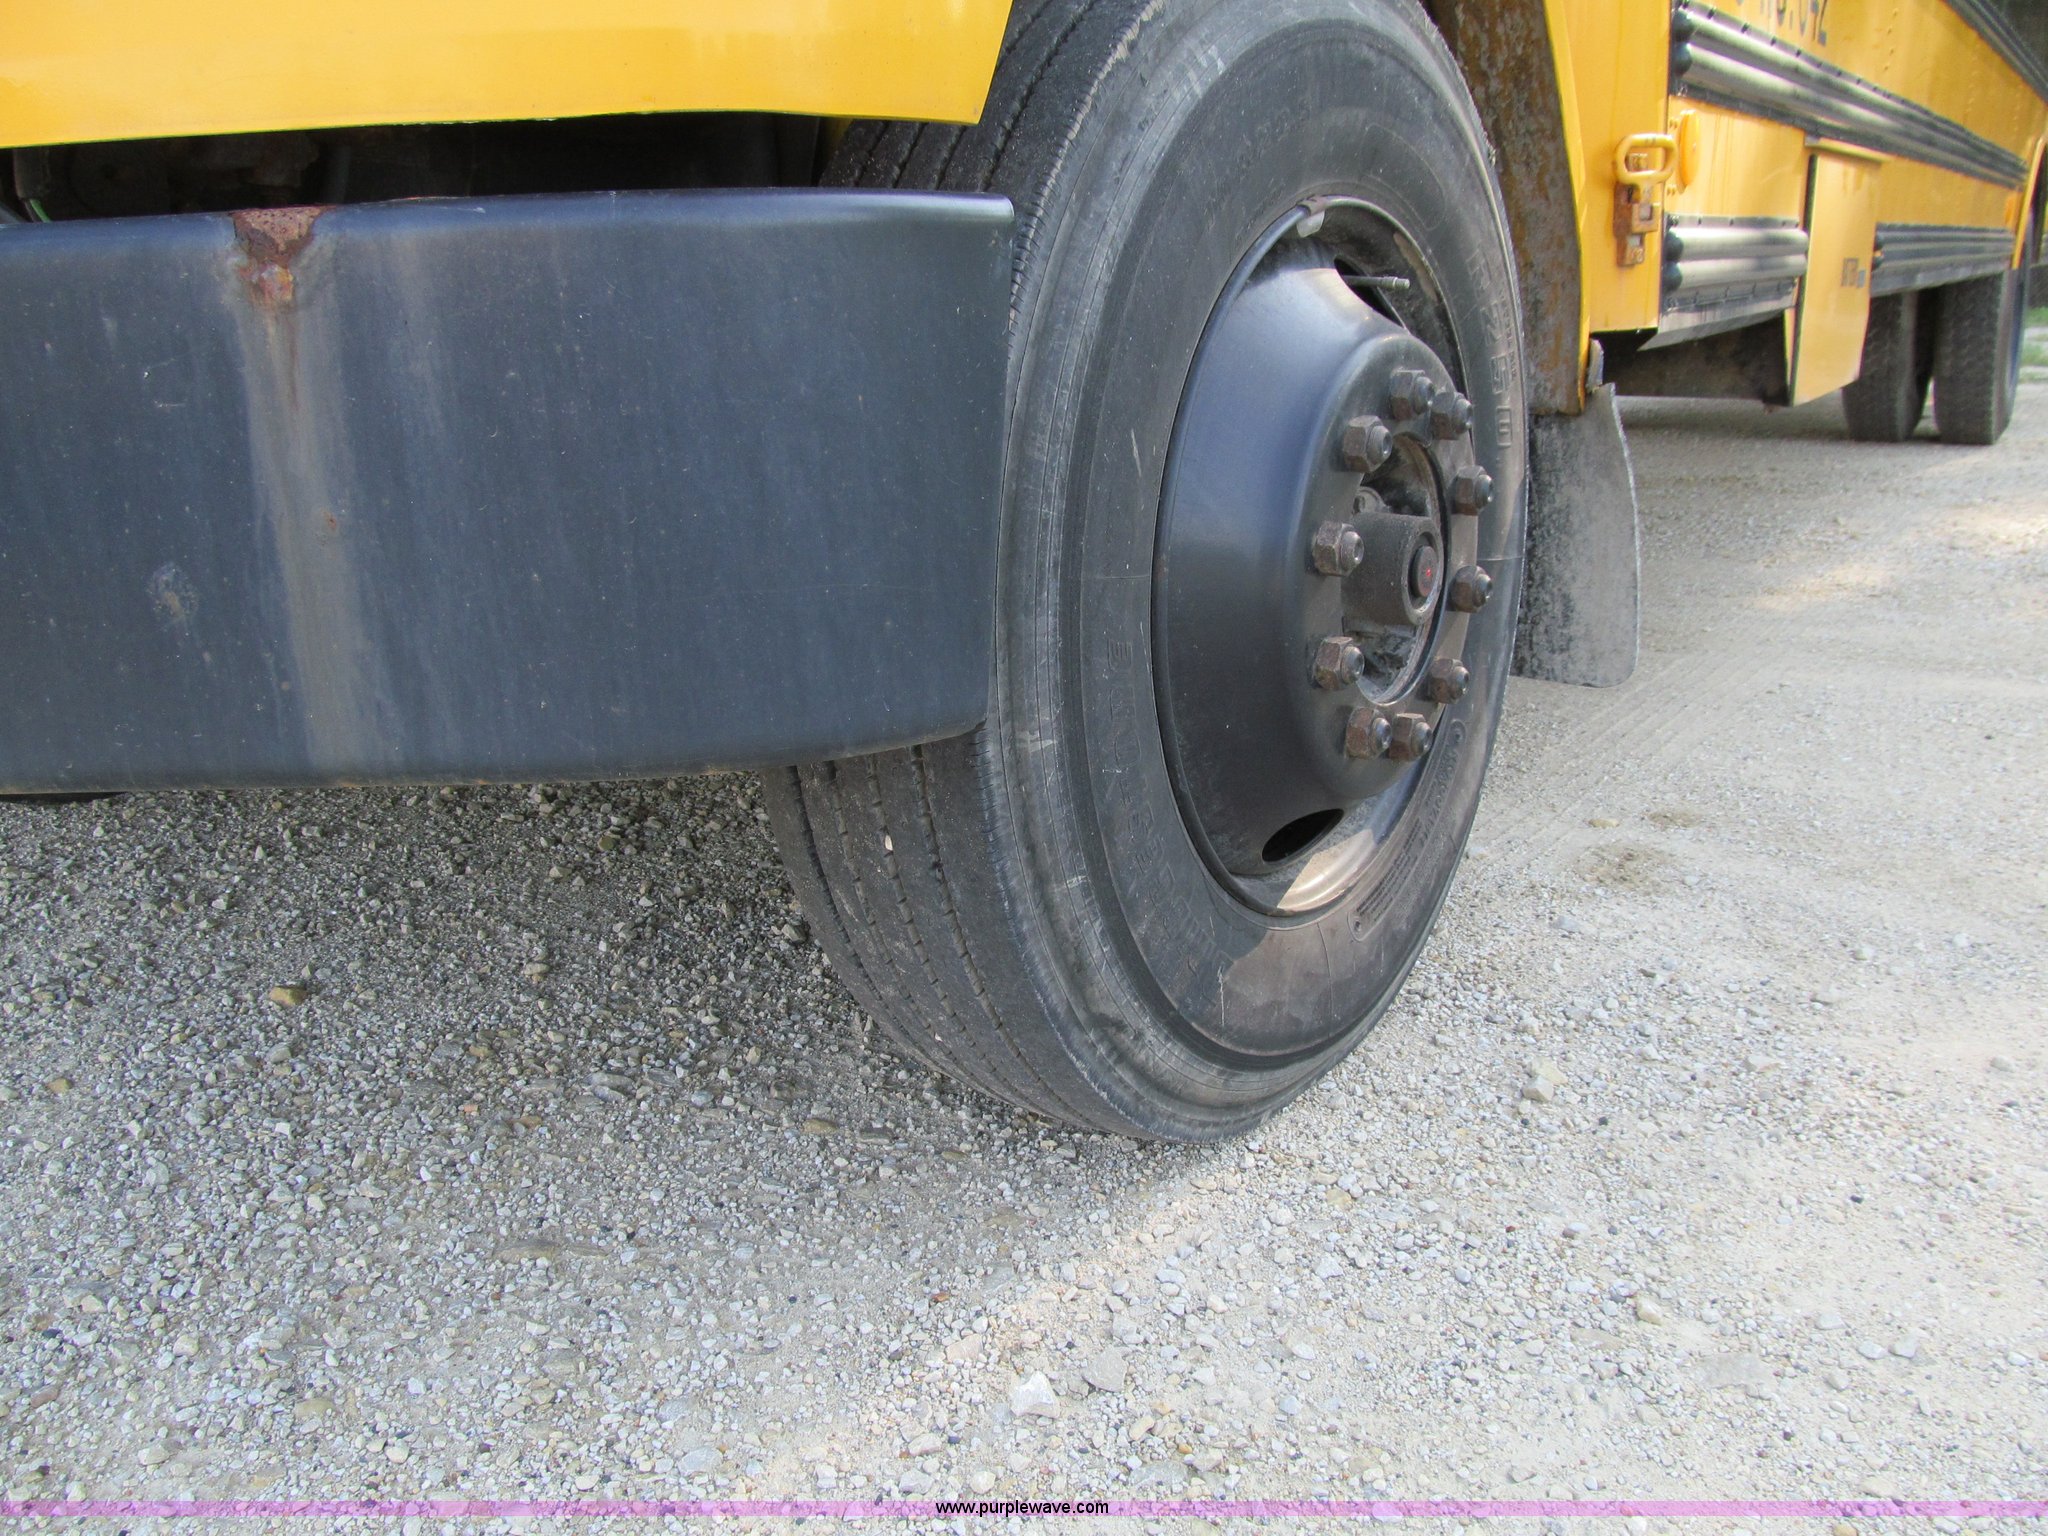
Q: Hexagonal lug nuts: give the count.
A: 10